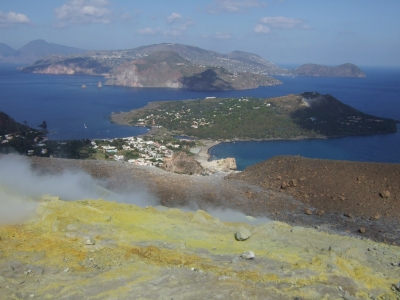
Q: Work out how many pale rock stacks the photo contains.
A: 2